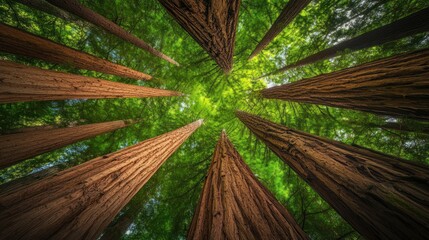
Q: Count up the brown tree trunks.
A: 11